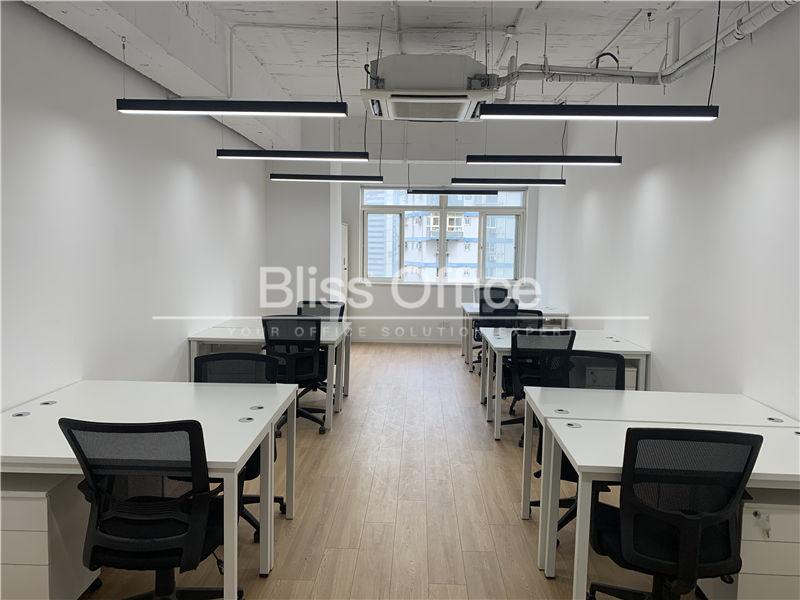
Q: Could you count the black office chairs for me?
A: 10